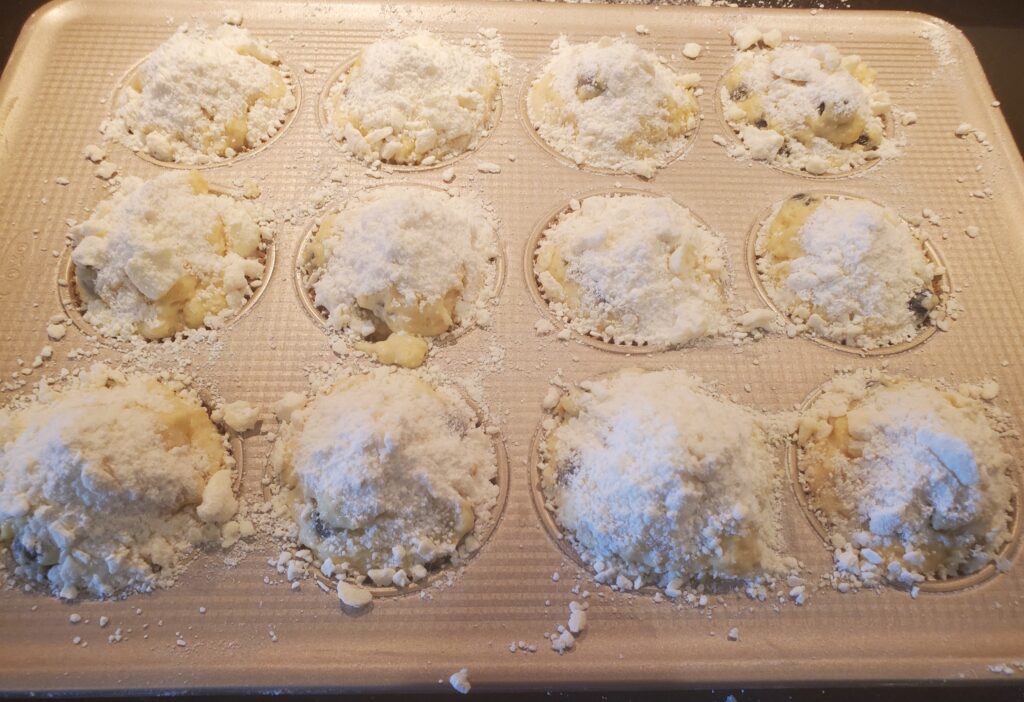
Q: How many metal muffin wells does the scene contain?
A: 12